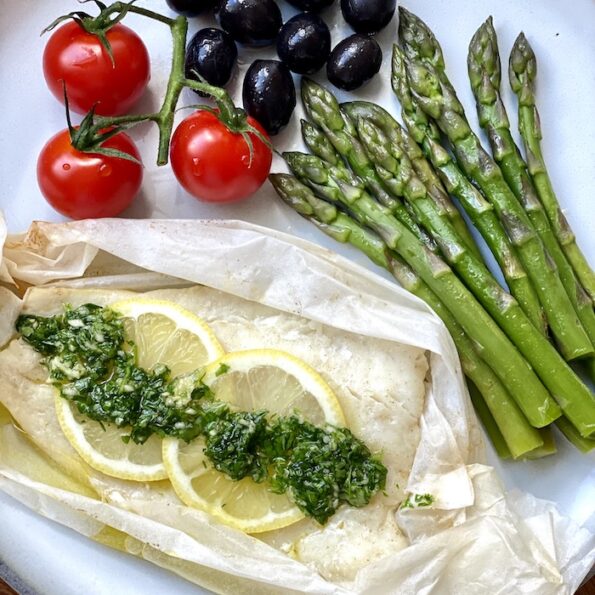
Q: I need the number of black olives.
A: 8